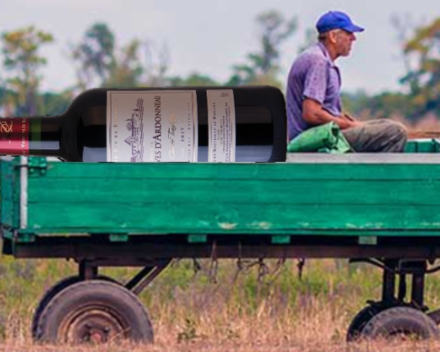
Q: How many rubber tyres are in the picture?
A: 4